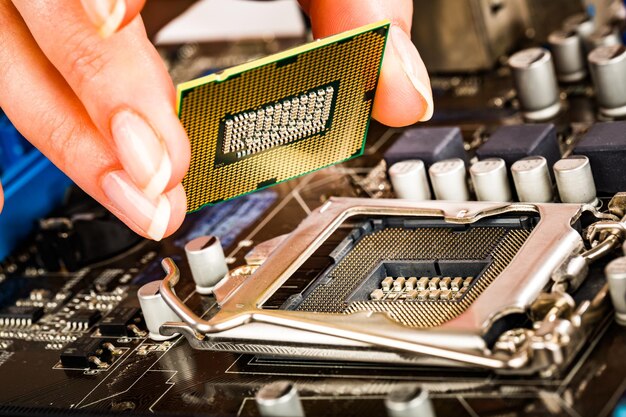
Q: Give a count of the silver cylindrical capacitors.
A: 15